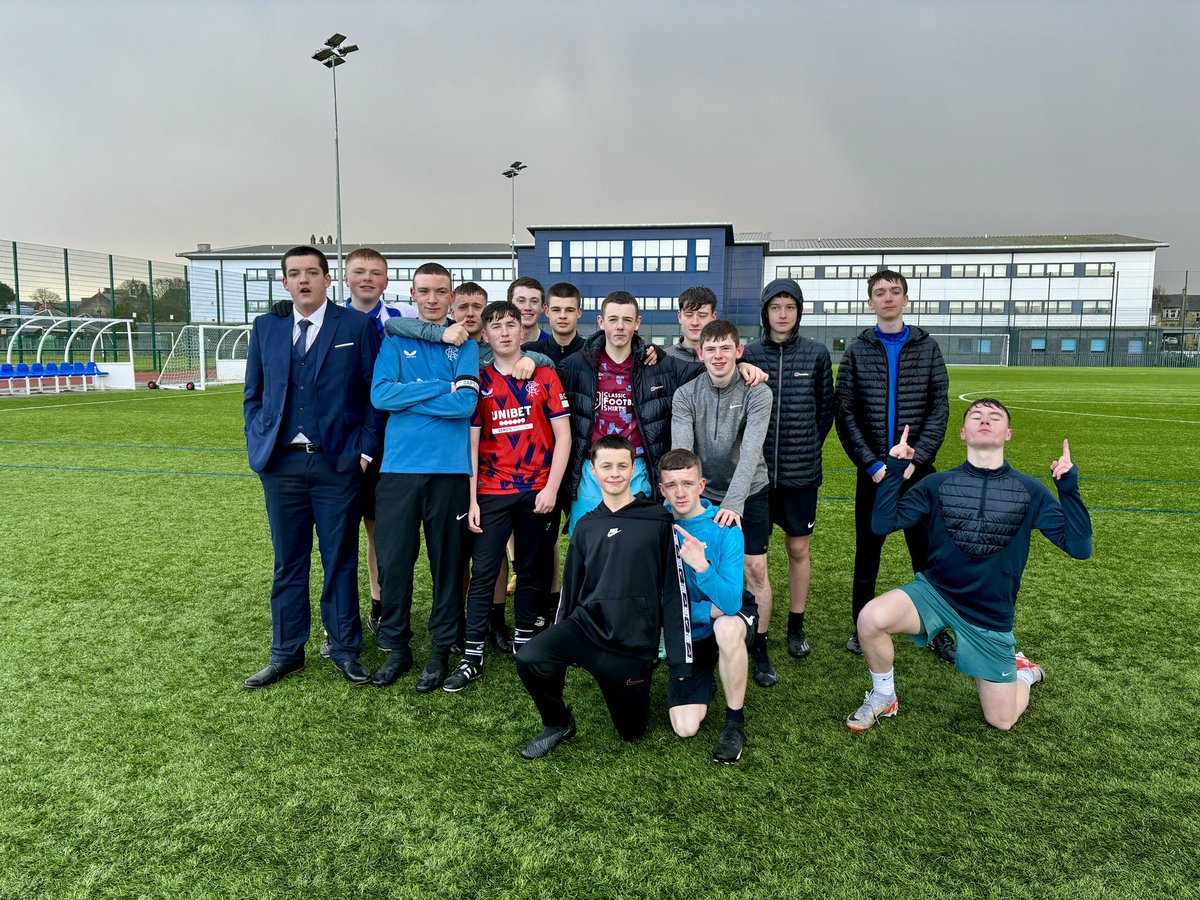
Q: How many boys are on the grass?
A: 15